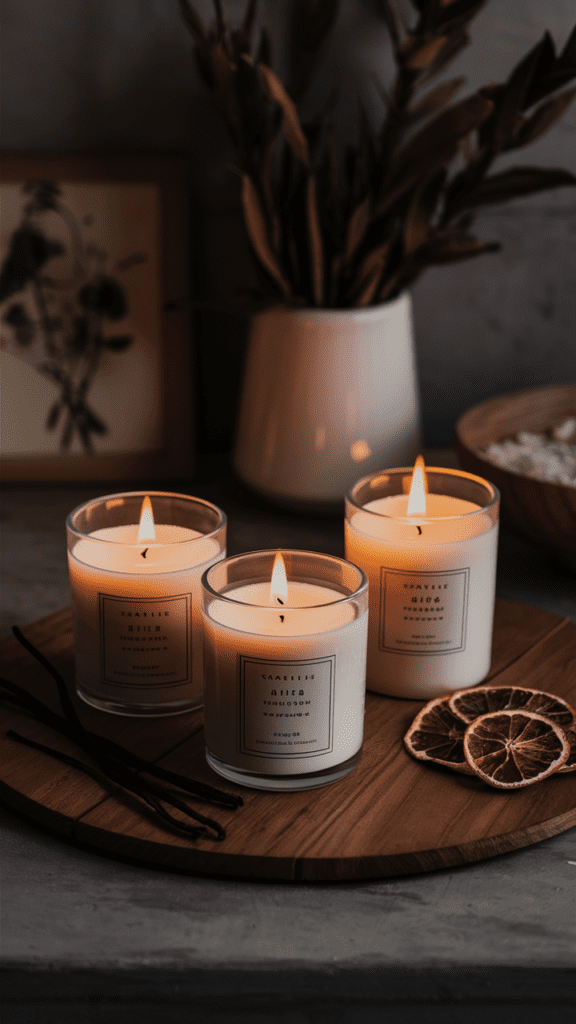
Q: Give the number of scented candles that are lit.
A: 3